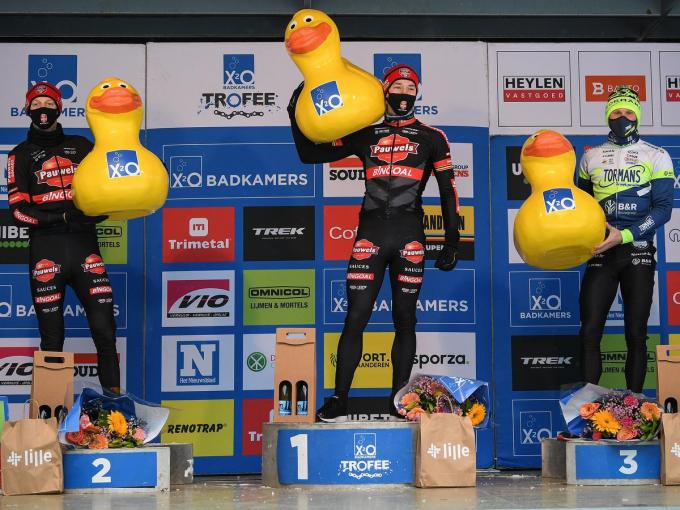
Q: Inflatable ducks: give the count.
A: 3